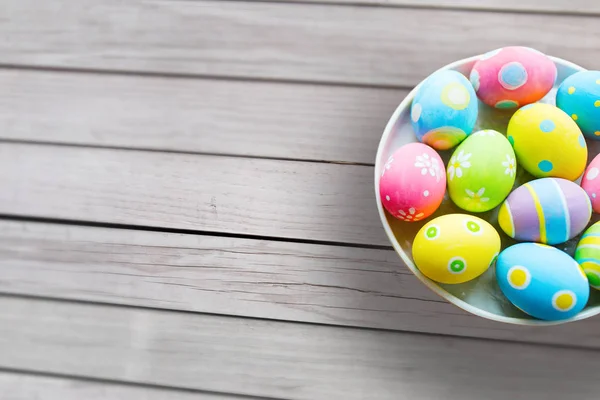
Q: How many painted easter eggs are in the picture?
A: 11